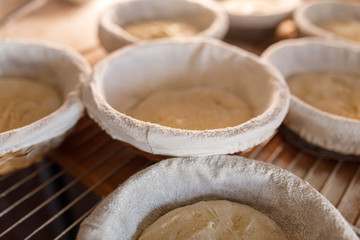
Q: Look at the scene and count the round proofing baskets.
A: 7